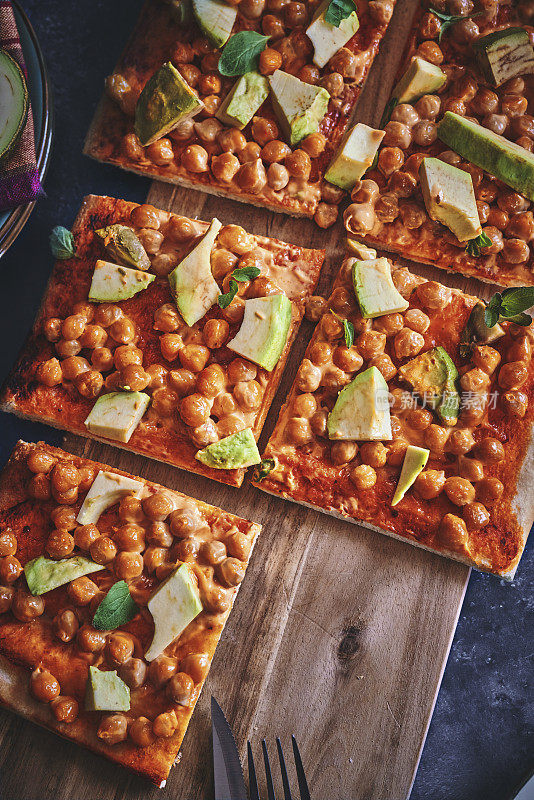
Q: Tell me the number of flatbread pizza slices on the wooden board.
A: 5